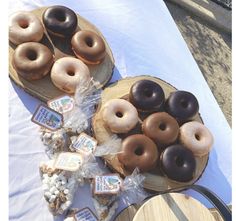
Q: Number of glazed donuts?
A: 12